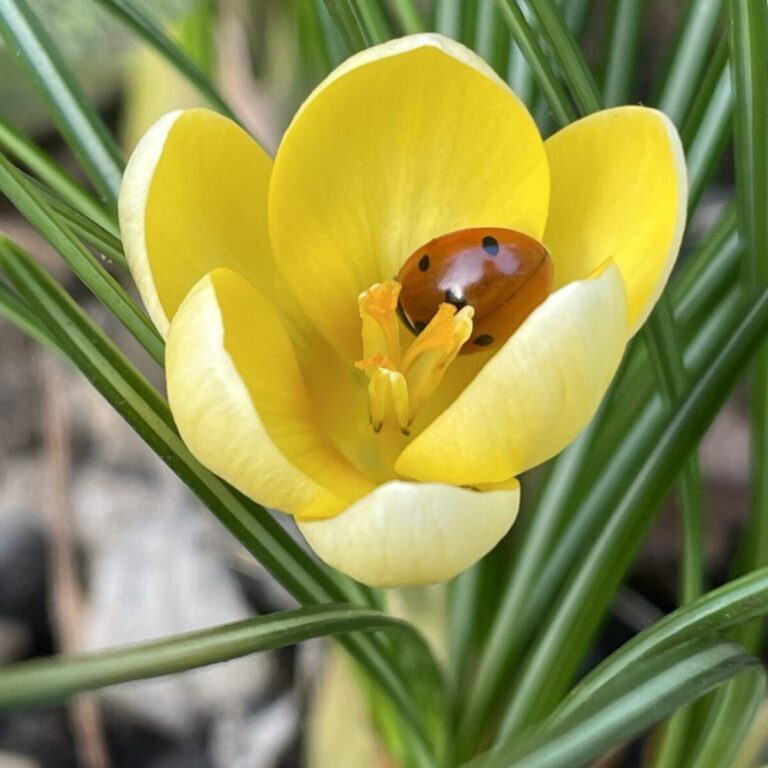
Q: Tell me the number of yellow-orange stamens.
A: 3